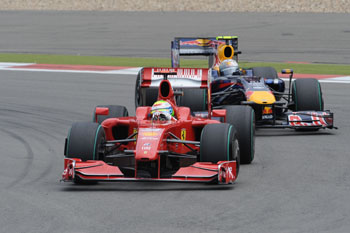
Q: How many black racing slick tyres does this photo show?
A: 8